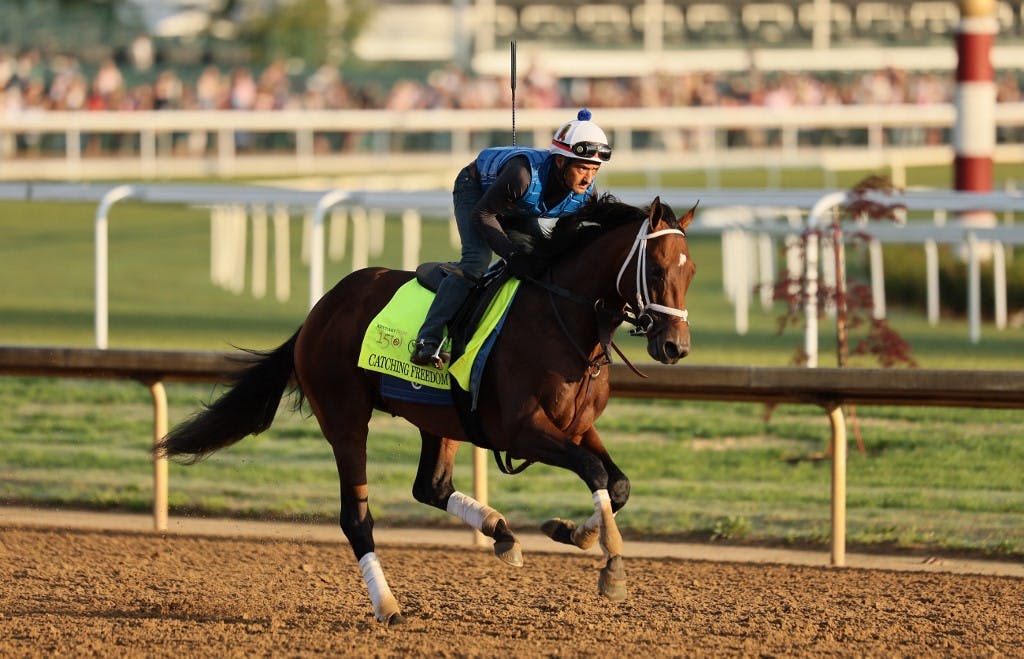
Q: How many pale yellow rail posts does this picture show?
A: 3